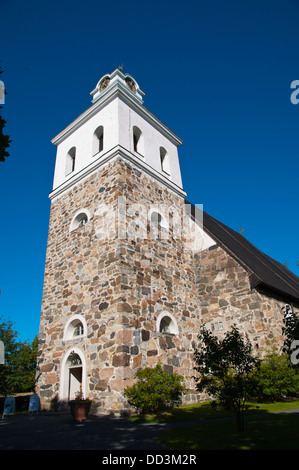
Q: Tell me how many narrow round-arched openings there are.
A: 4